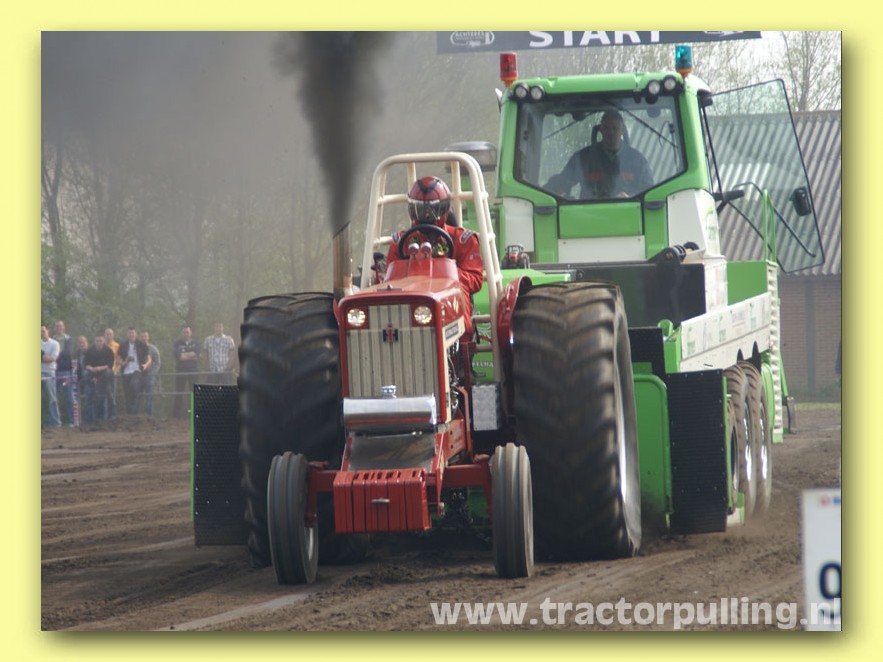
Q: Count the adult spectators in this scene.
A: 9